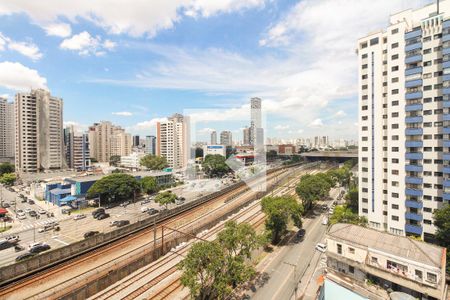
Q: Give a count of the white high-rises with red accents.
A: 1